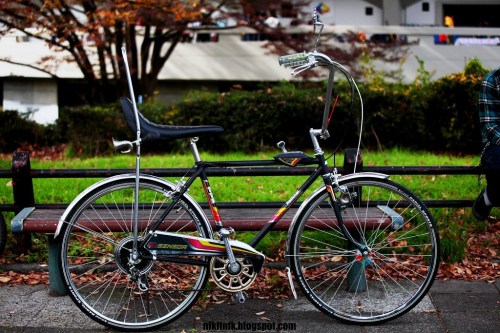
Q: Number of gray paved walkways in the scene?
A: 1